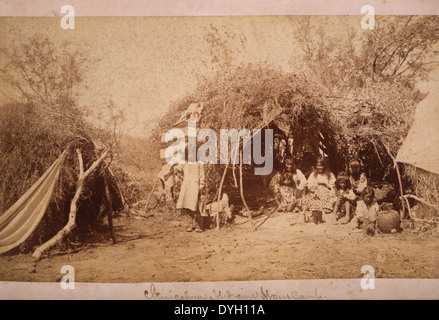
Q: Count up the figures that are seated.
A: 6